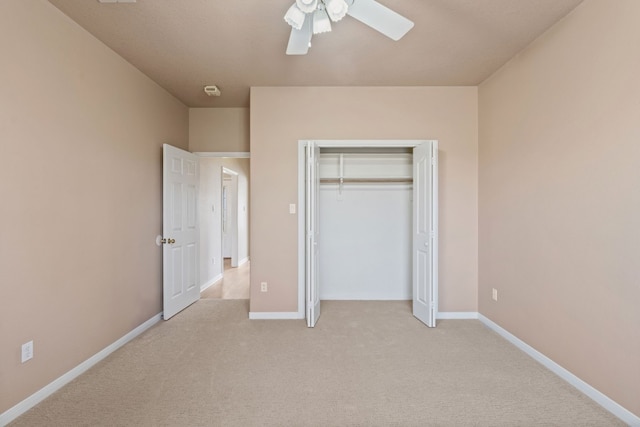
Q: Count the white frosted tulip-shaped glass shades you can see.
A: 4